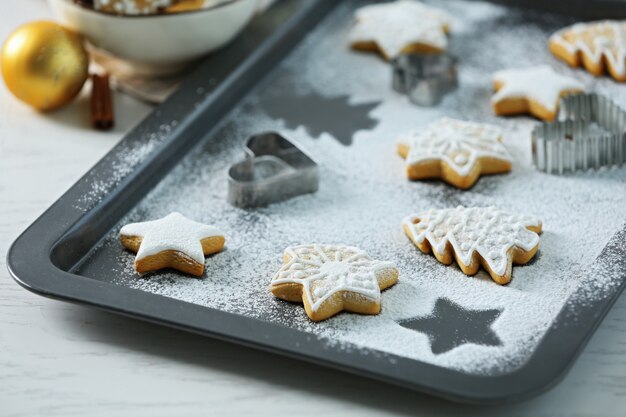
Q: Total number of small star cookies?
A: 2